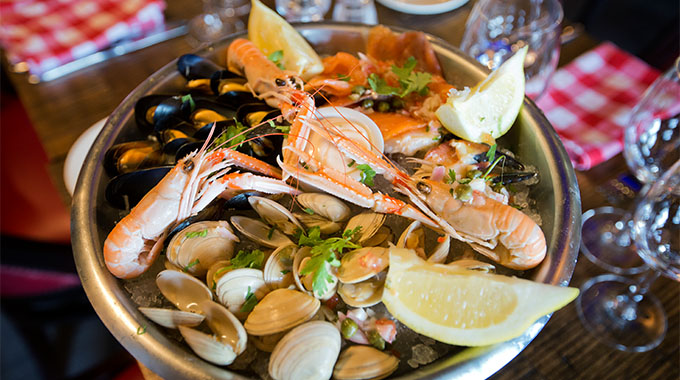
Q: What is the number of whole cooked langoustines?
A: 3